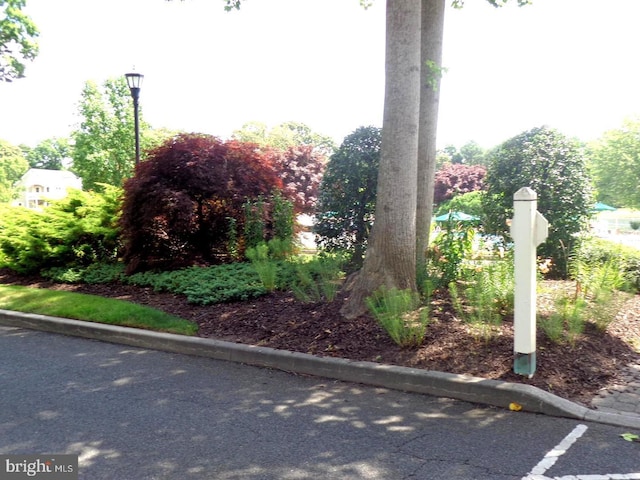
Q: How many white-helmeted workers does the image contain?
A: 0